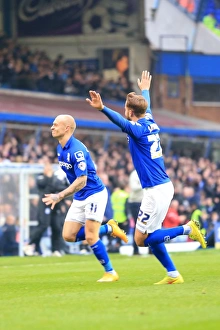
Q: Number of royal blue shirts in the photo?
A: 2